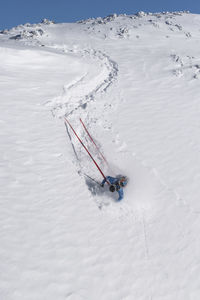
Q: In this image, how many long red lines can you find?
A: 2